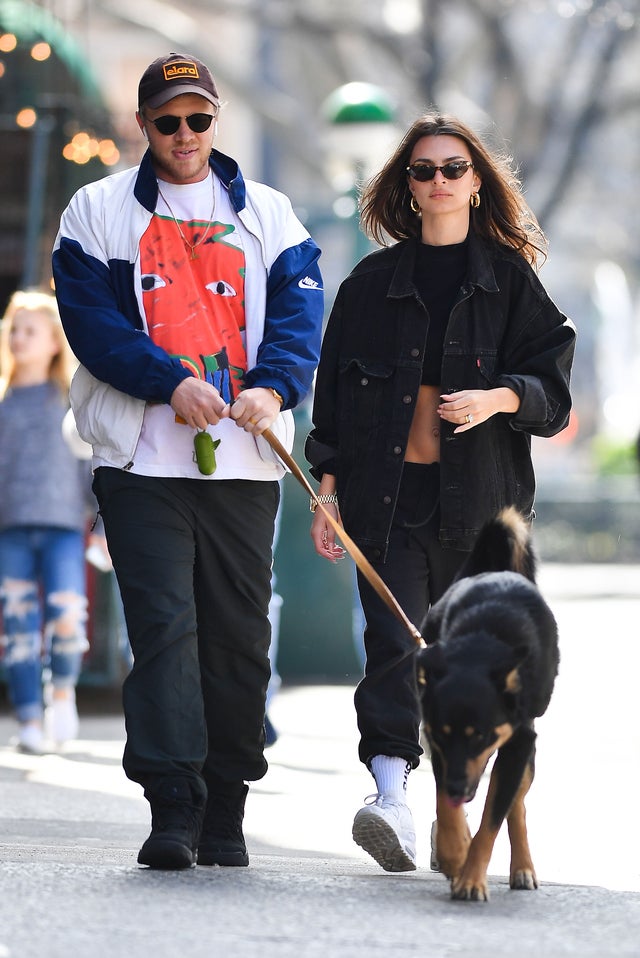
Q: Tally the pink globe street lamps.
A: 0